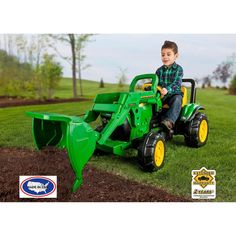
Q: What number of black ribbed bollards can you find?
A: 0